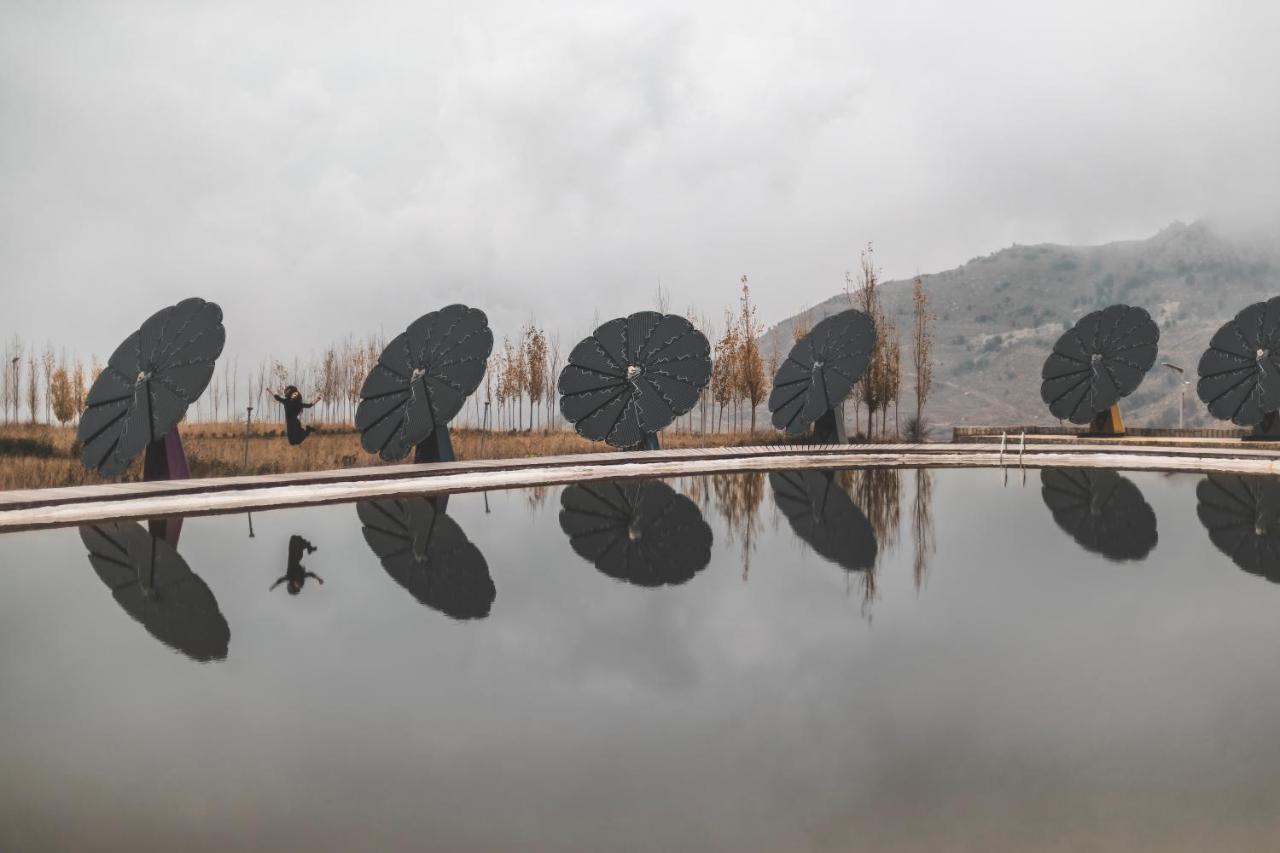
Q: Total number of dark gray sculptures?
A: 6